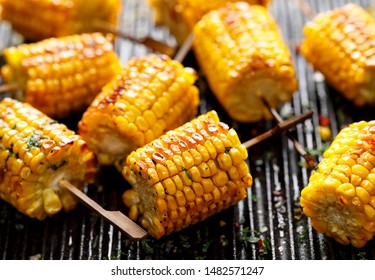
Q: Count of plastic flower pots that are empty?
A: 0